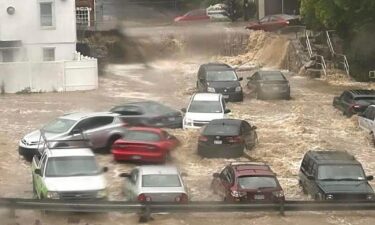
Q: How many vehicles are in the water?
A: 13